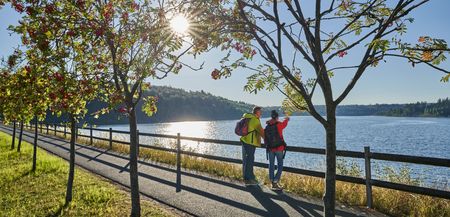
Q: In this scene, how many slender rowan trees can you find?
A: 6